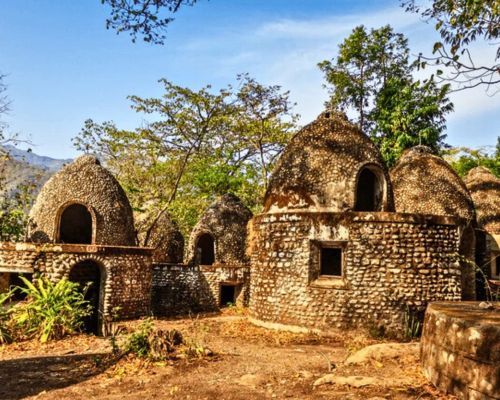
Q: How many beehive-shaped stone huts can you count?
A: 6